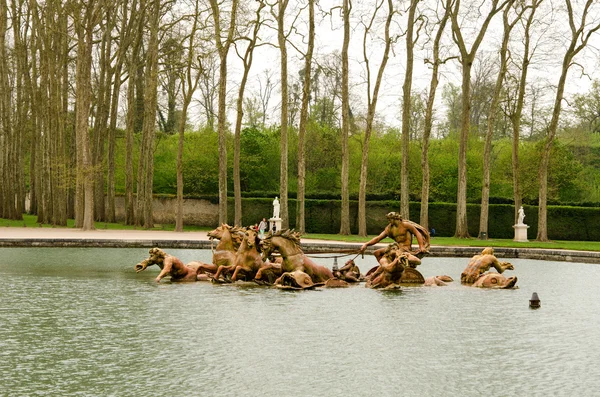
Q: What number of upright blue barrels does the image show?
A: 0